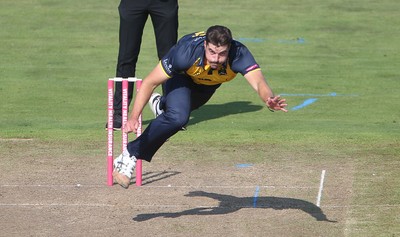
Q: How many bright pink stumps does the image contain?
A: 3